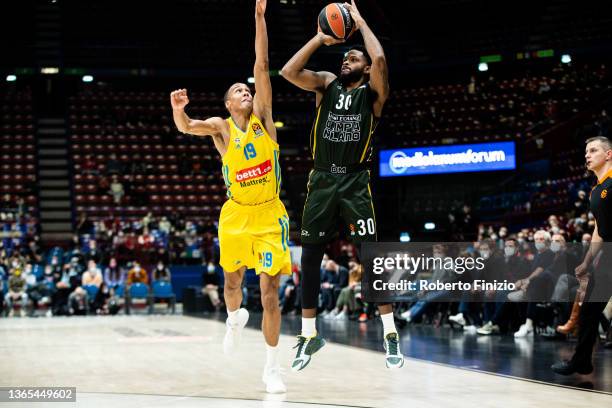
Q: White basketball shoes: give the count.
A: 2